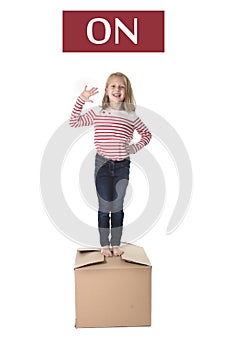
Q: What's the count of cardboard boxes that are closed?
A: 1